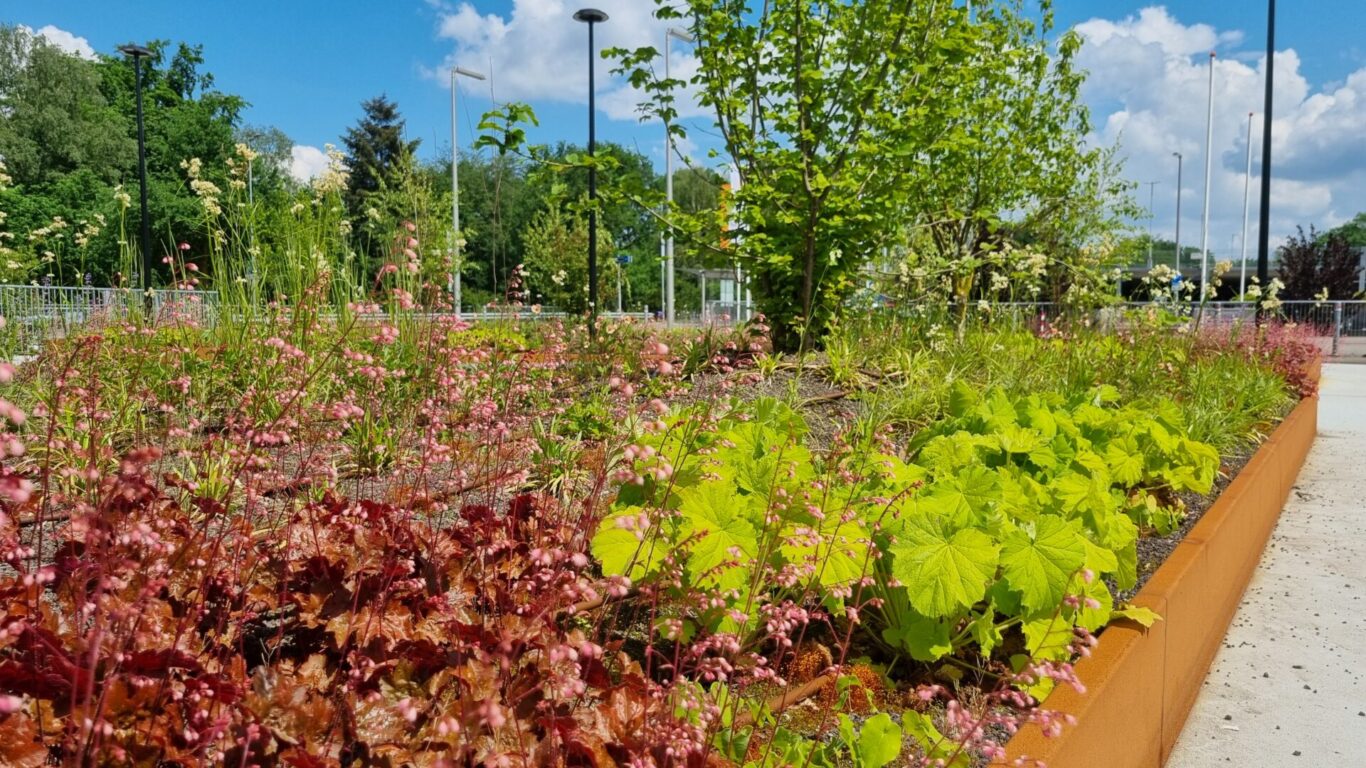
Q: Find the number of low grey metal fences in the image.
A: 2